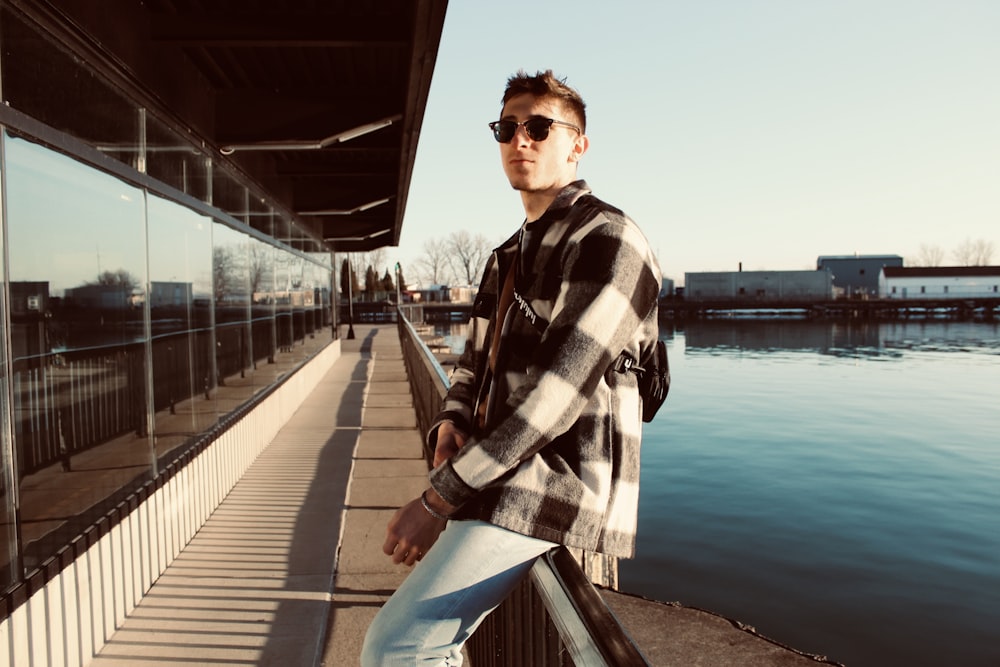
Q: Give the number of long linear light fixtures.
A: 3